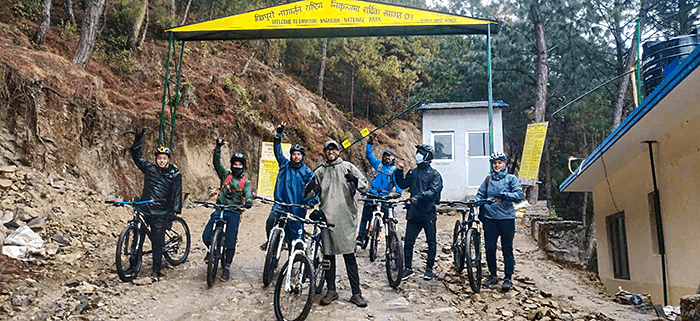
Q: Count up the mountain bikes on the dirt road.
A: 7